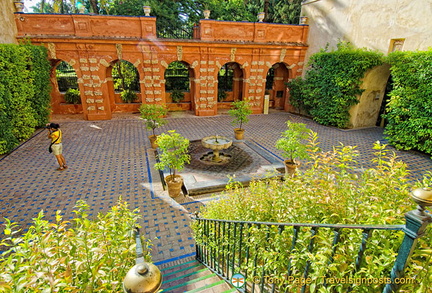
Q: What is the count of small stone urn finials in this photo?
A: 6